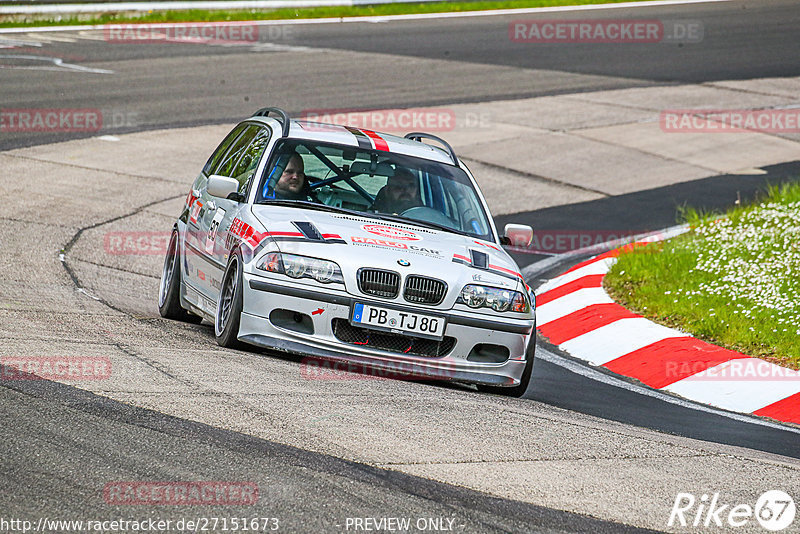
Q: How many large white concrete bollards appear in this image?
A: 0